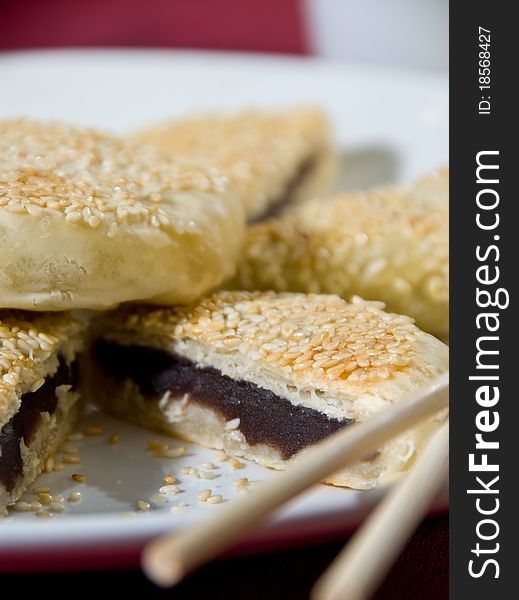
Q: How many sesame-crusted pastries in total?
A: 5